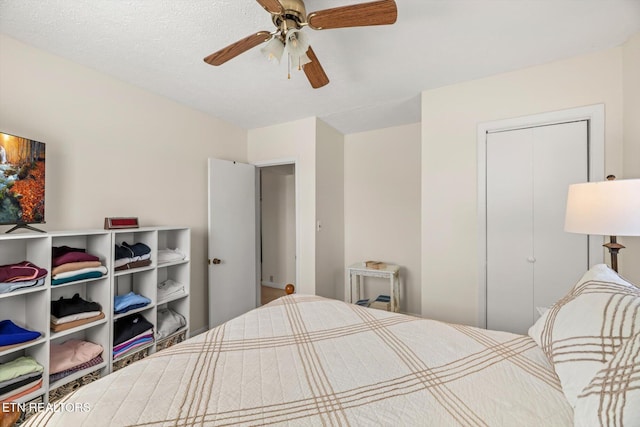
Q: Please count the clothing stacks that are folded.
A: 12